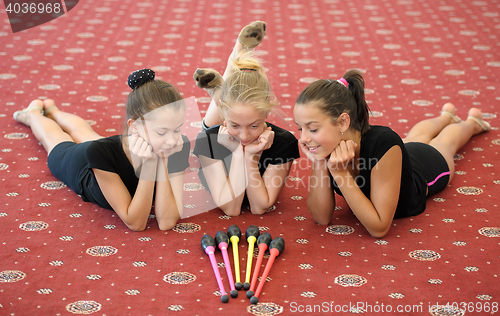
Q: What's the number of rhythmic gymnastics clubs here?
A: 6